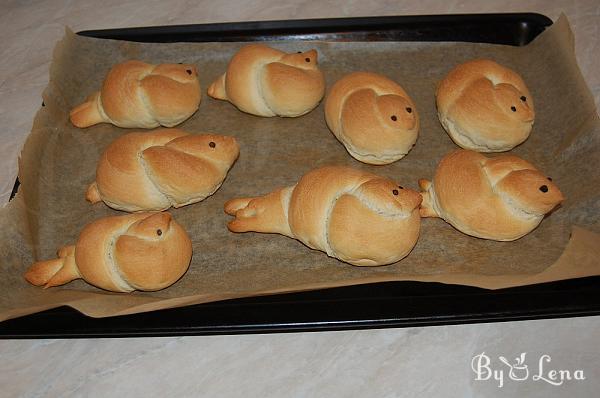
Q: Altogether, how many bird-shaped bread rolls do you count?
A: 8